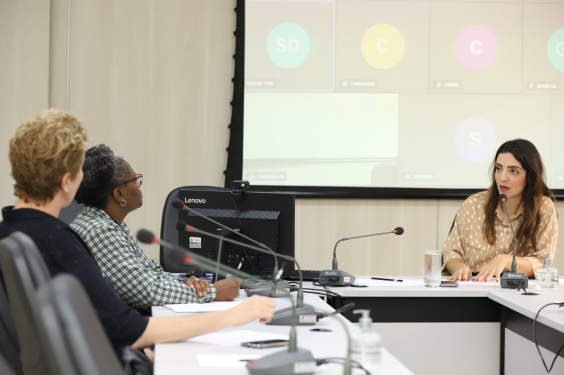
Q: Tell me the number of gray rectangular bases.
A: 5